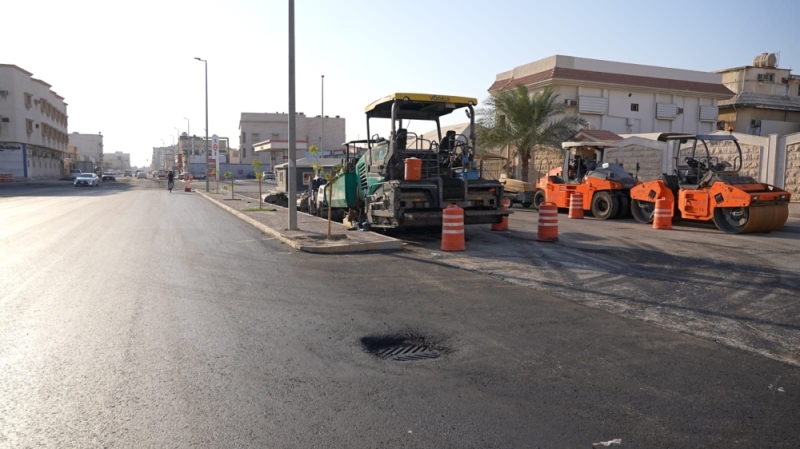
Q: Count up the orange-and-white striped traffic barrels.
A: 5